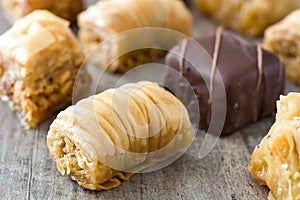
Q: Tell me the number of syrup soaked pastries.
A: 7